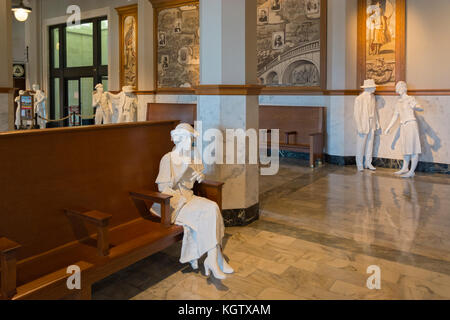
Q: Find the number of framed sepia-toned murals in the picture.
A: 4